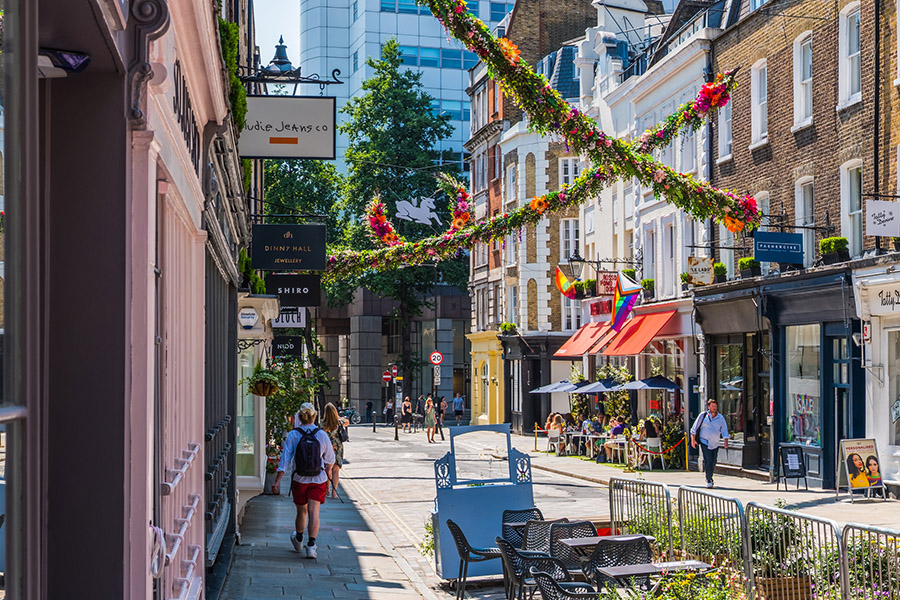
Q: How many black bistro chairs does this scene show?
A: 7